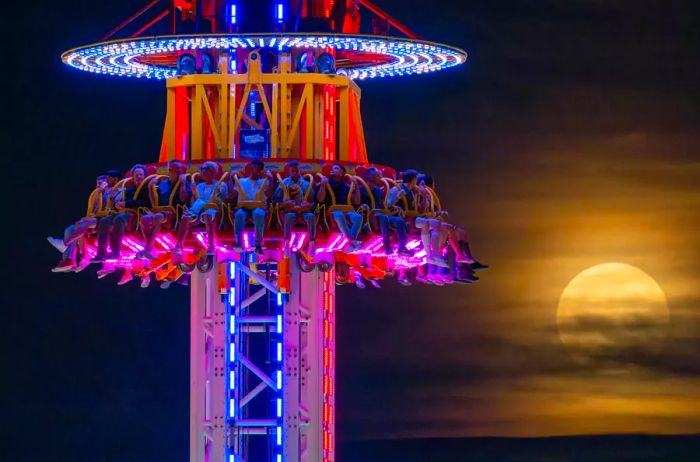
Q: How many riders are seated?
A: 11